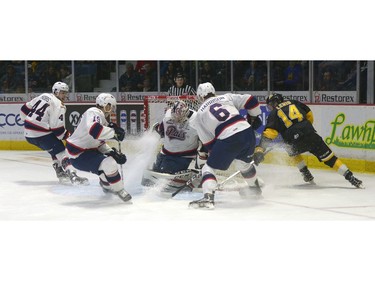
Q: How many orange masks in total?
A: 0